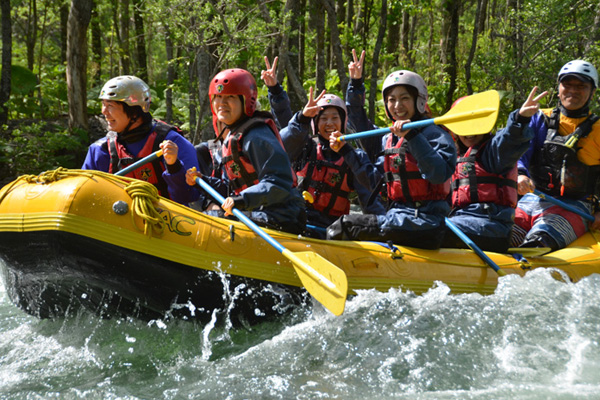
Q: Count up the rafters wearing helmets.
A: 6